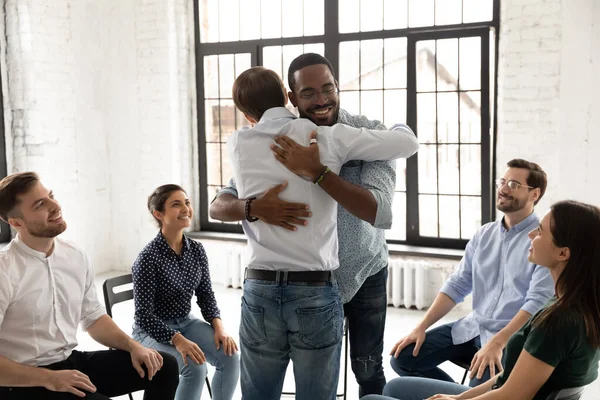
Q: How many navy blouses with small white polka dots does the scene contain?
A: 1